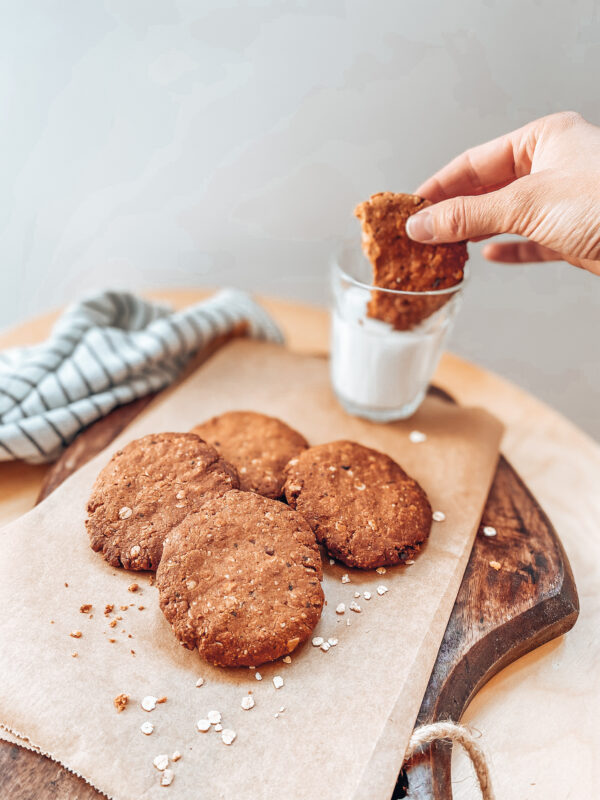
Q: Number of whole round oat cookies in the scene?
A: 4